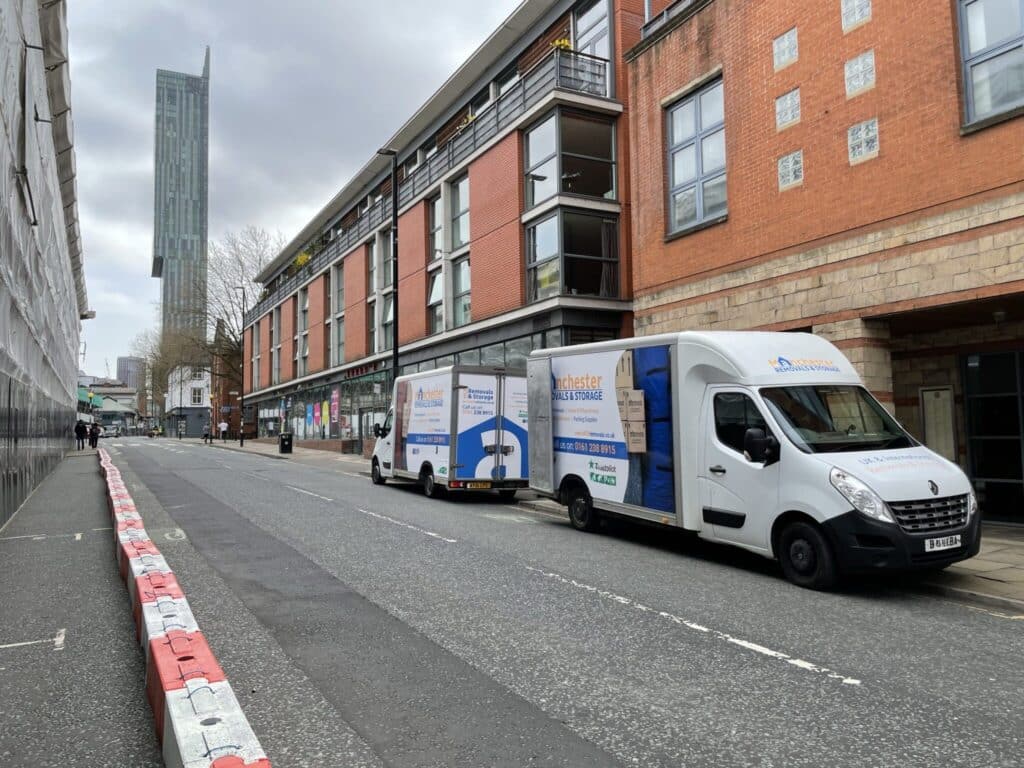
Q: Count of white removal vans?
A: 2